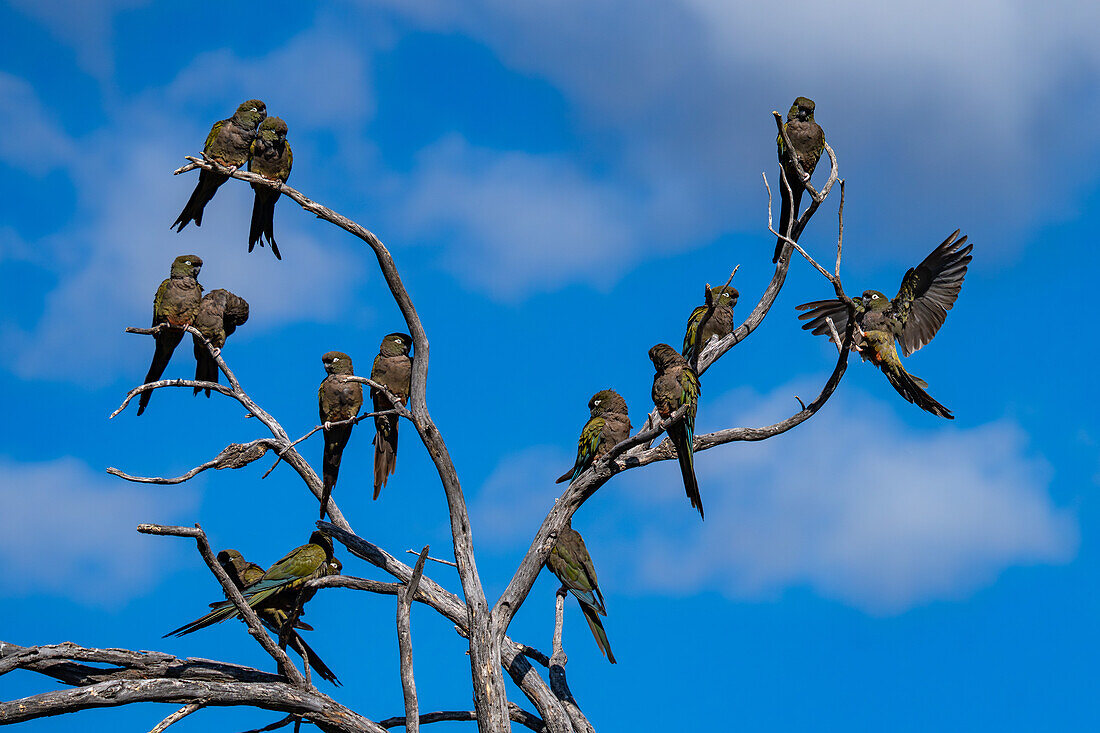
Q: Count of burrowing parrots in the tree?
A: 15